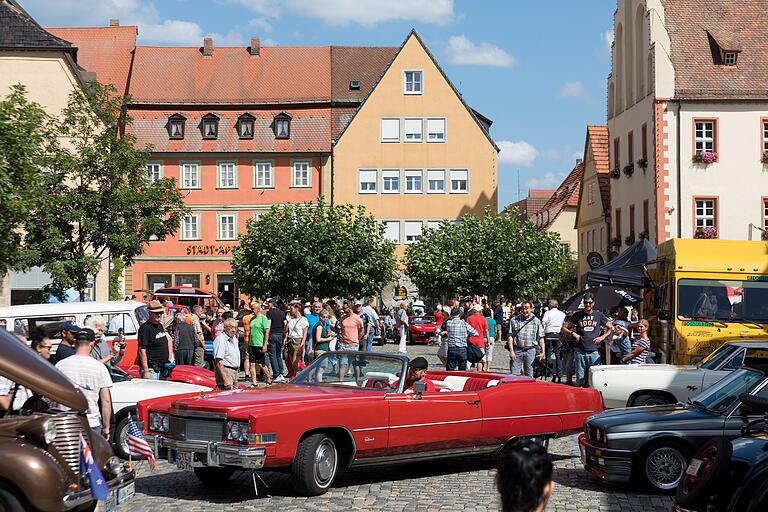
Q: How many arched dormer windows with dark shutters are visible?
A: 4